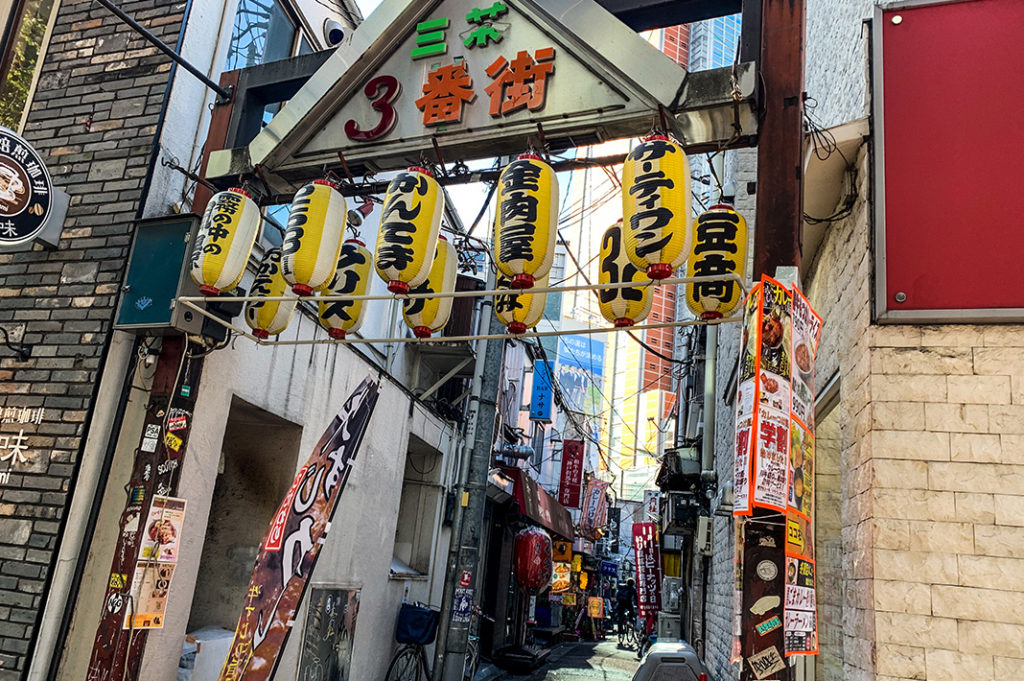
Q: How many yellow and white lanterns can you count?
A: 11